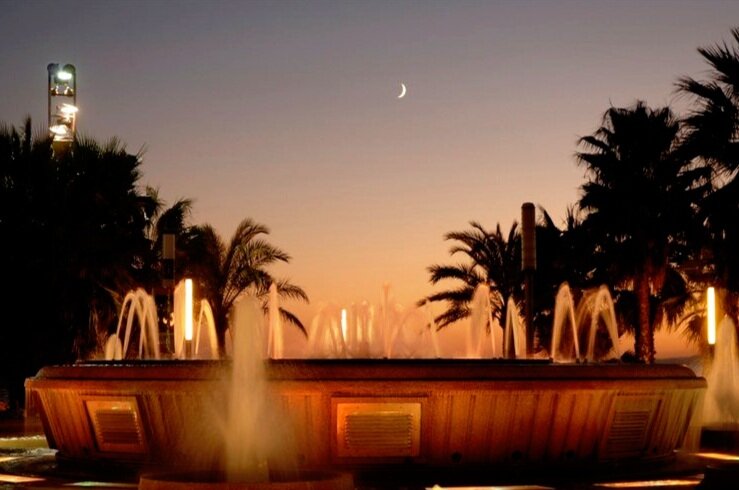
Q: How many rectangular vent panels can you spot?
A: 3